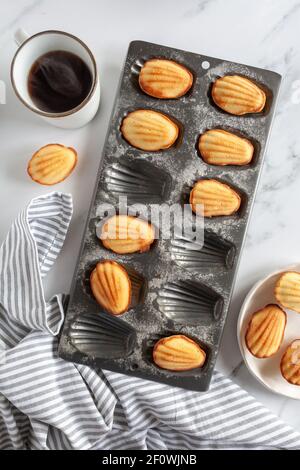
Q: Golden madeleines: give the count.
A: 12